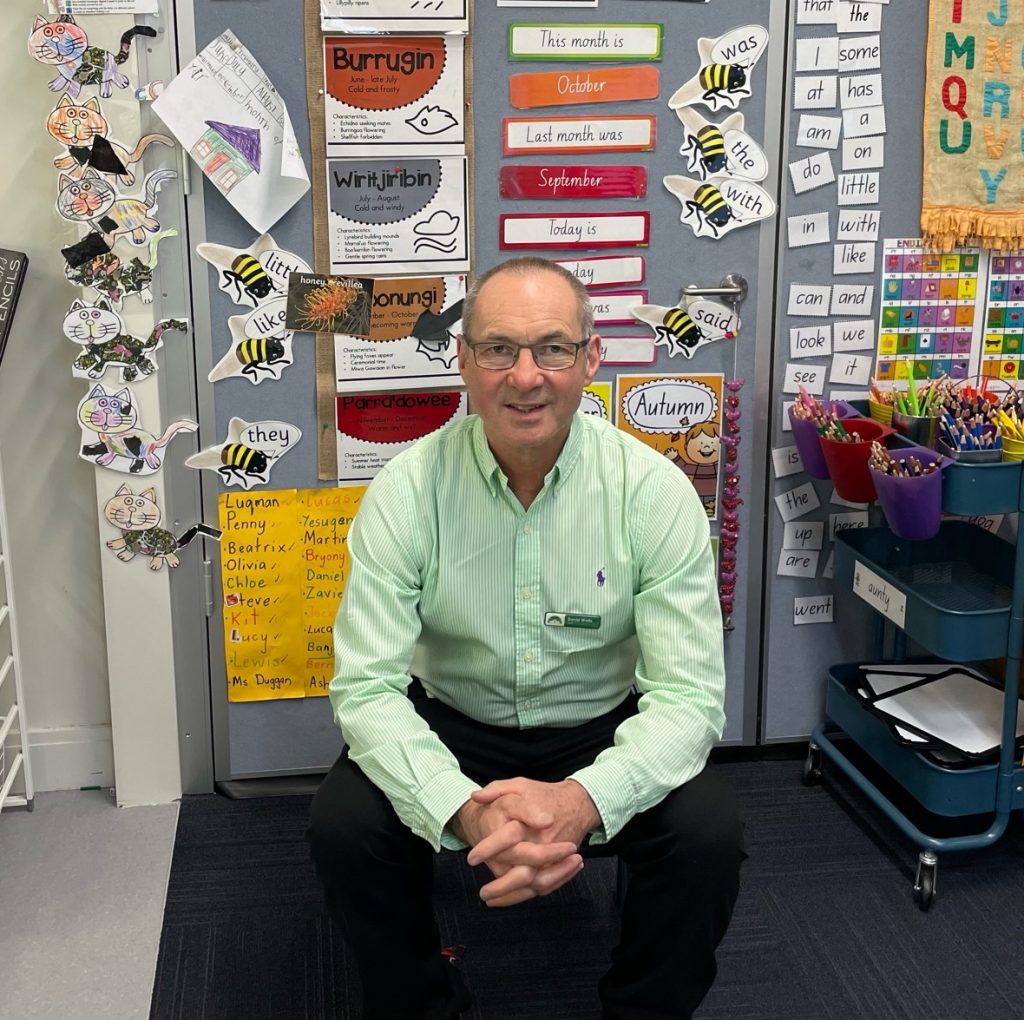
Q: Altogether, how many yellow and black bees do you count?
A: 7